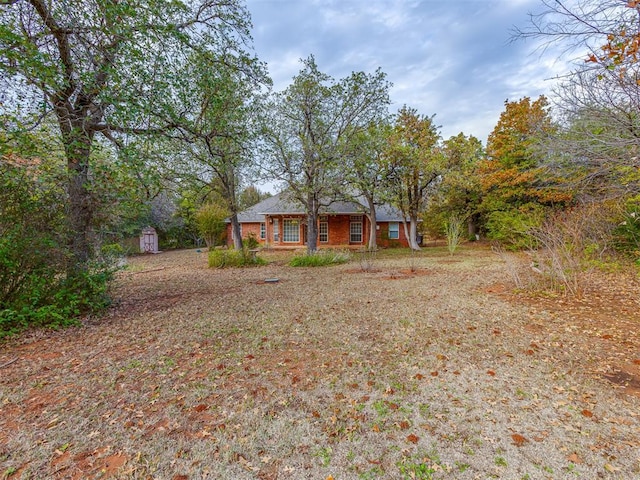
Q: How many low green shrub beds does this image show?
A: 2